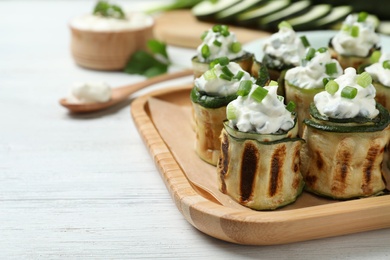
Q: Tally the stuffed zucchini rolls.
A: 8